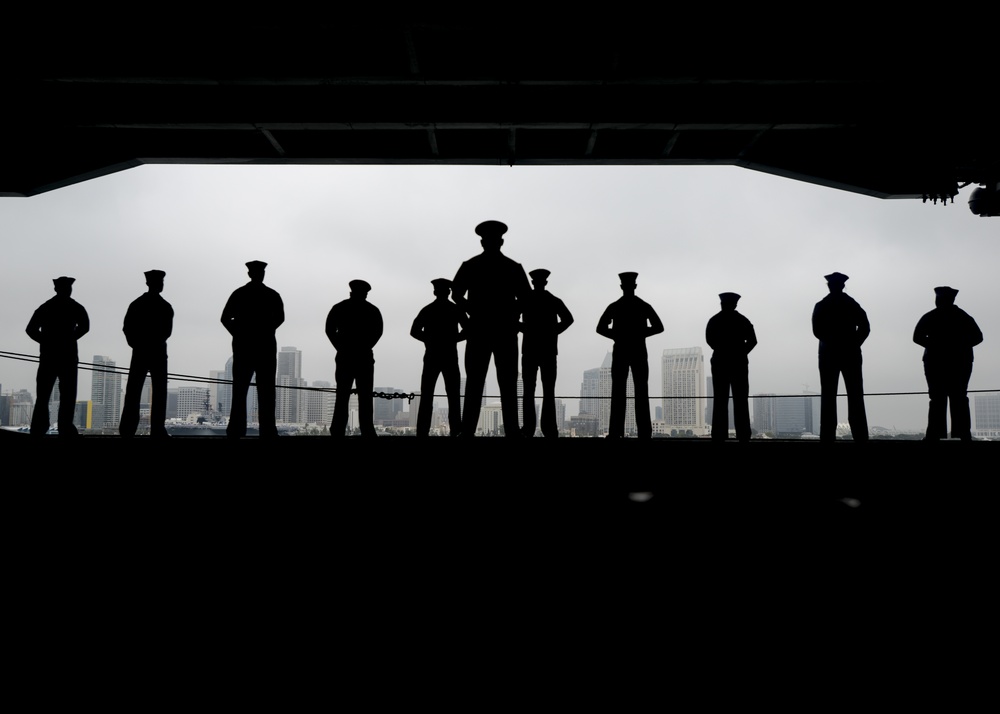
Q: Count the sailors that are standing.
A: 11